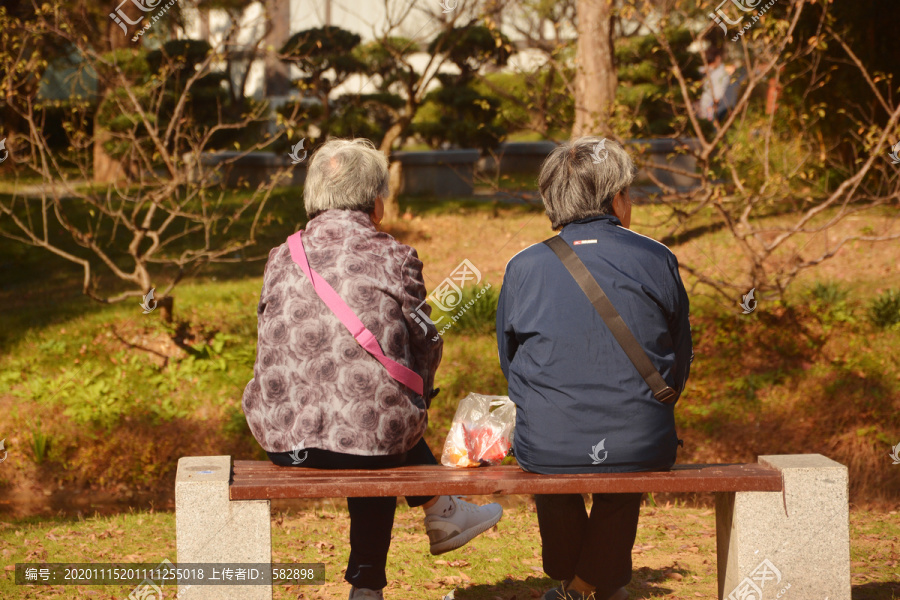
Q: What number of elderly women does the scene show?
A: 2